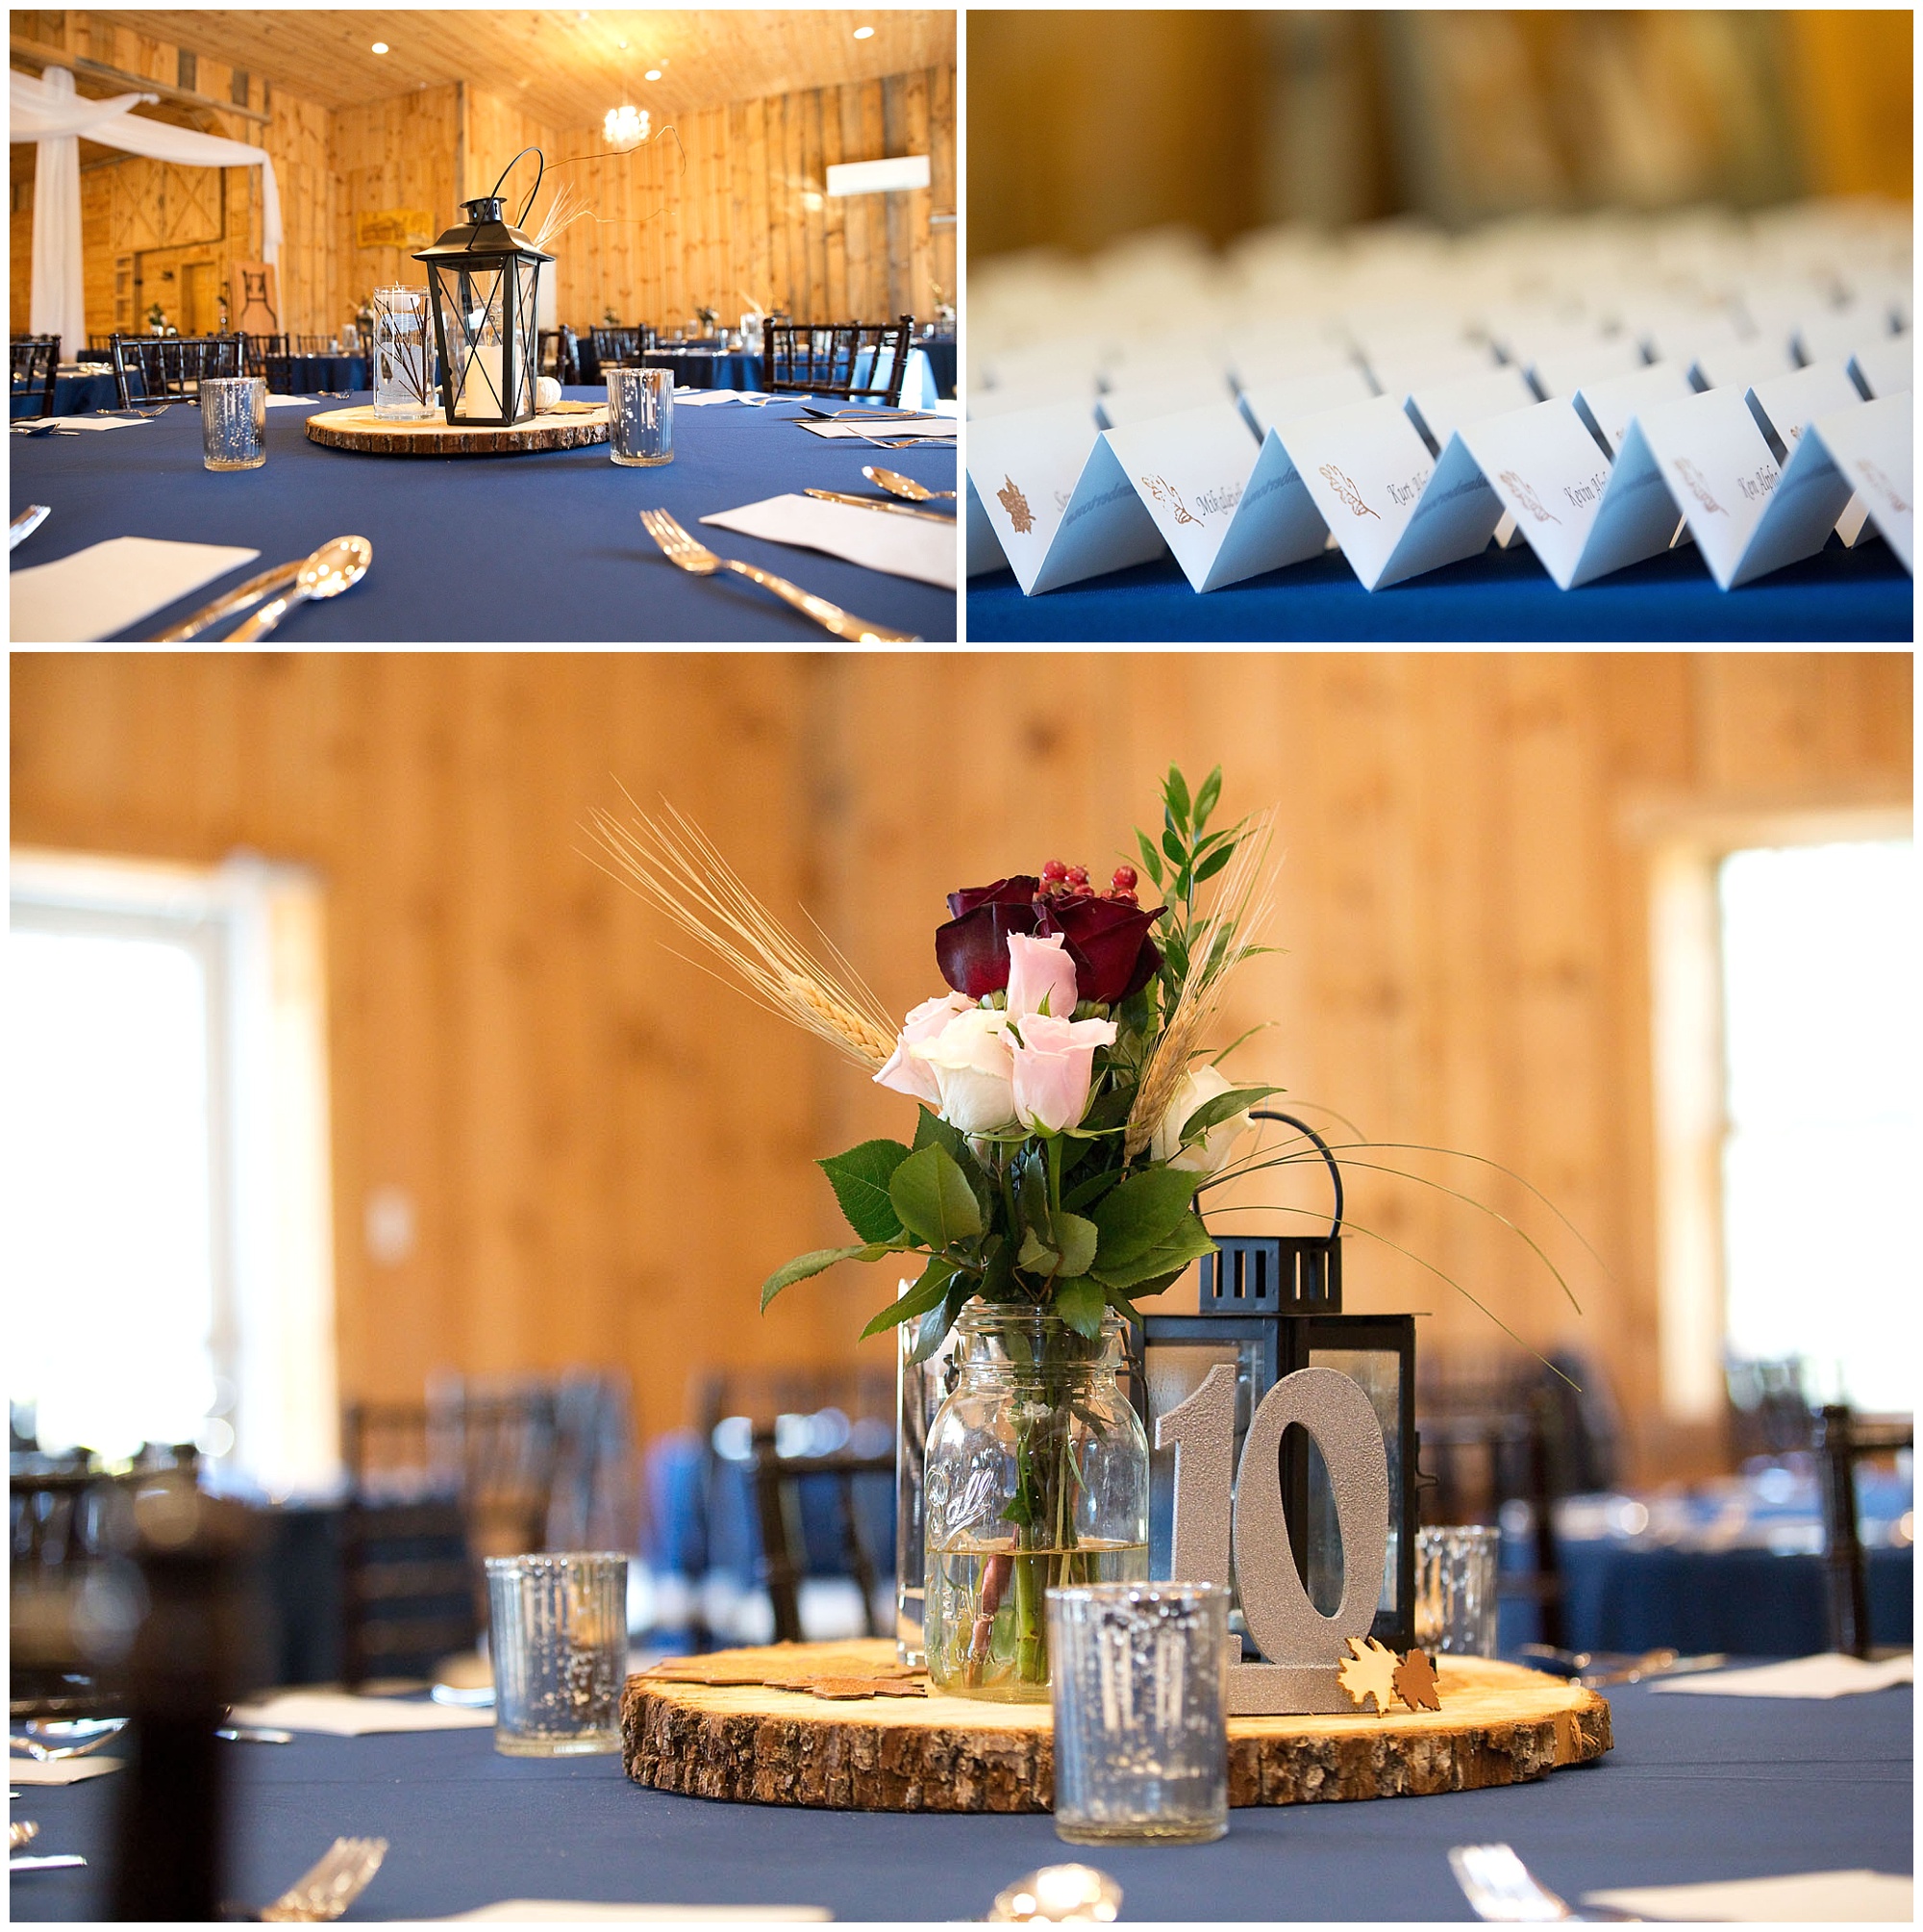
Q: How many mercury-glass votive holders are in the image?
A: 5